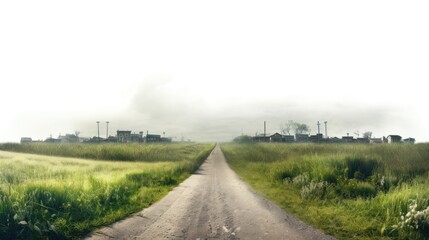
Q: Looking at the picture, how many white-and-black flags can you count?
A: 0